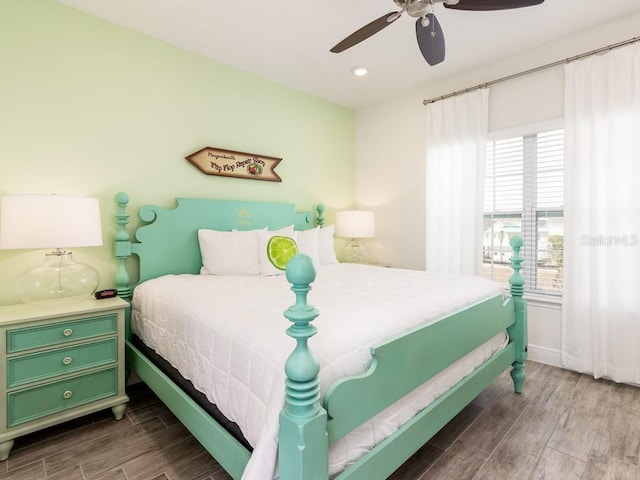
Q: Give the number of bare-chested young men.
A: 0